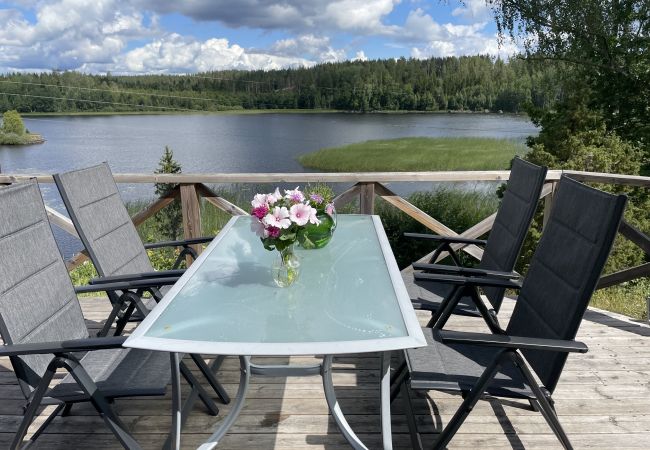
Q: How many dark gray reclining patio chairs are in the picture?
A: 4